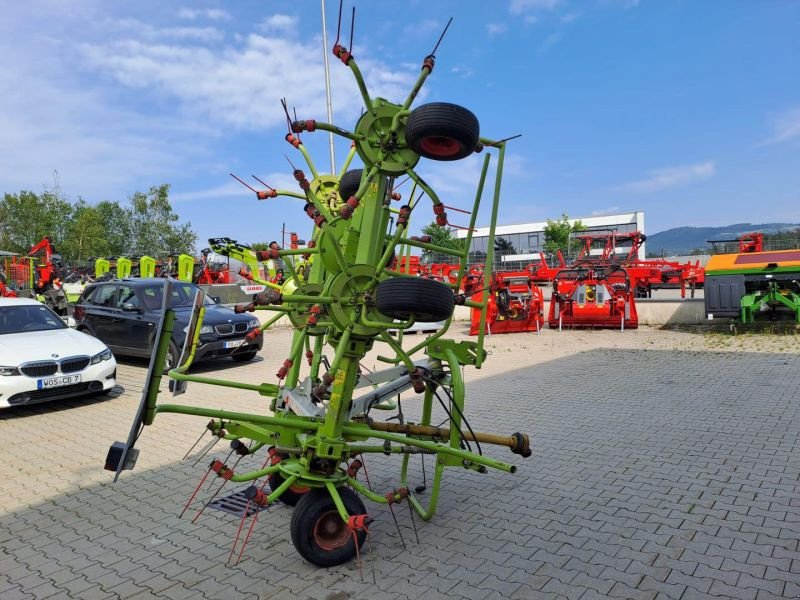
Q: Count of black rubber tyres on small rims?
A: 5